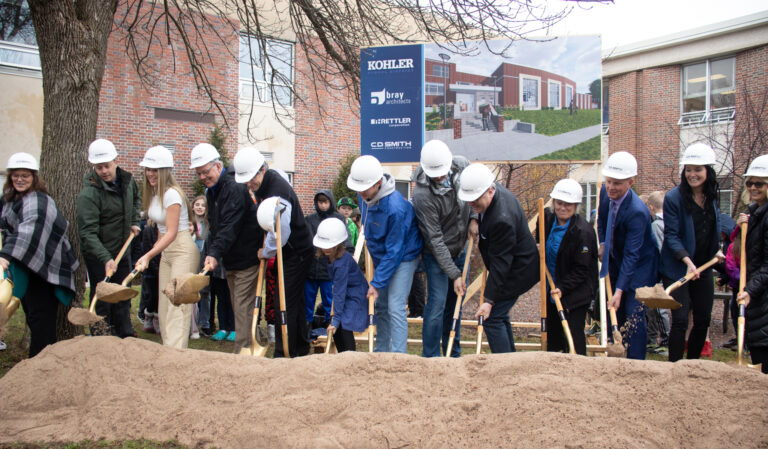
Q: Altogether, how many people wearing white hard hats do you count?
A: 13